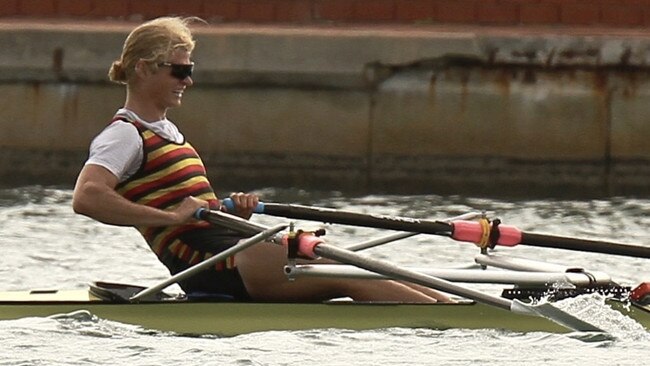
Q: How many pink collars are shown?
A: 2